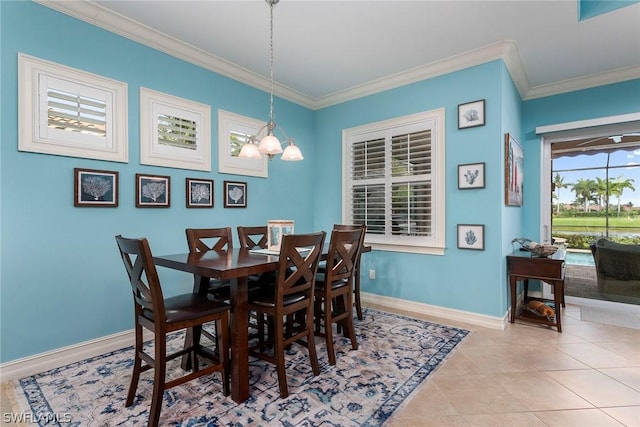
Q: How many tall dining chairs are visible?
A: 6